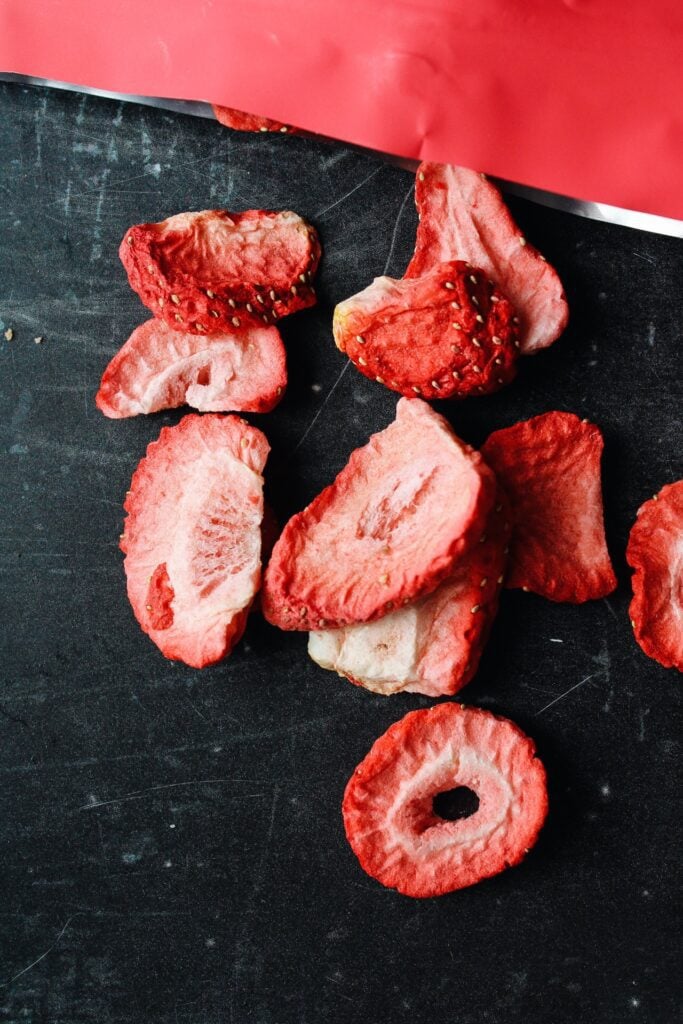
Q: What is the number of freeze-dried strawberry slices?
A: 11